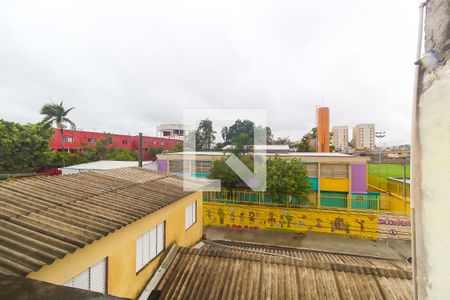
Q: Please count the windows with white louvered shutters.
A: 3